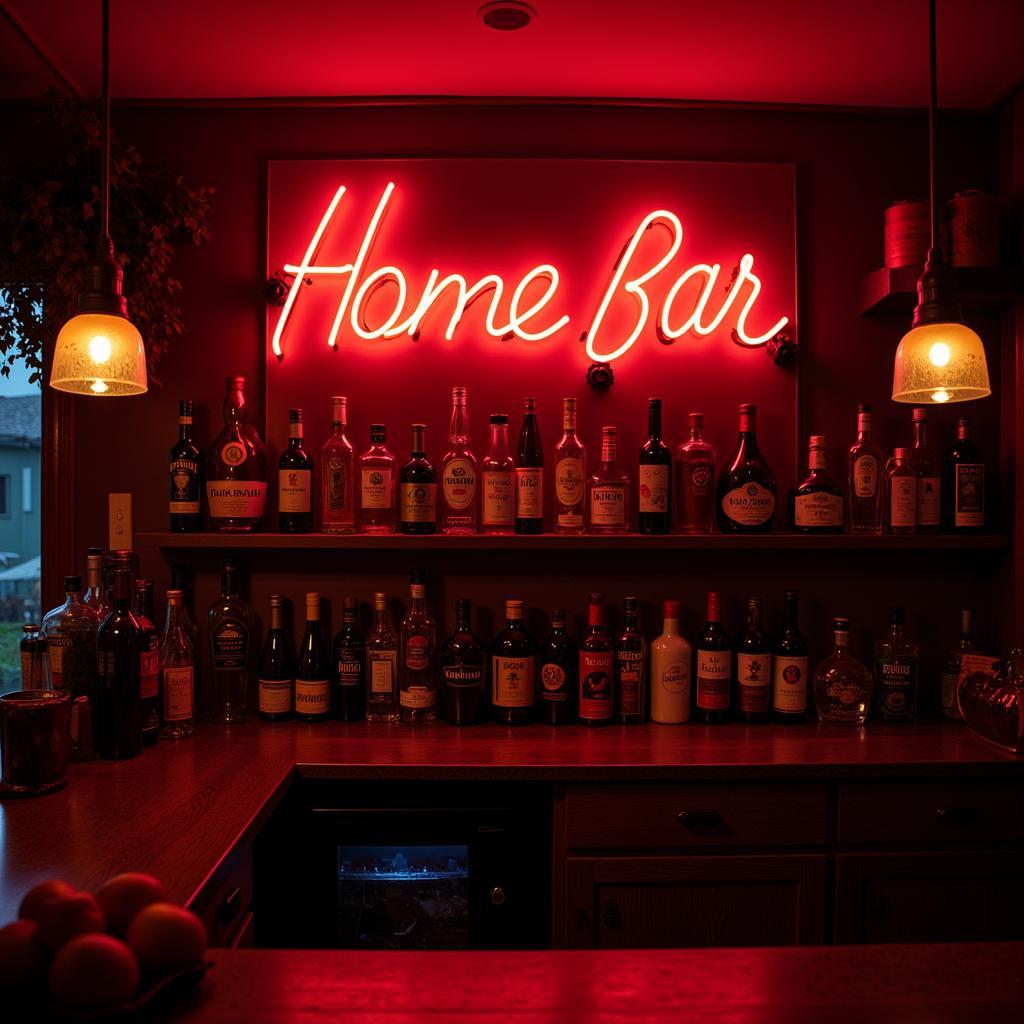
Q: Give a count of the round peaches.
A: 6